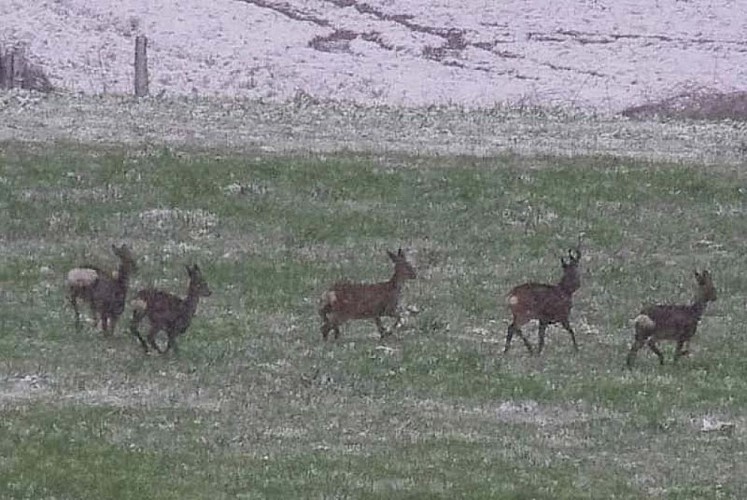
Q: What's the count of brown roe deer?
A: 5